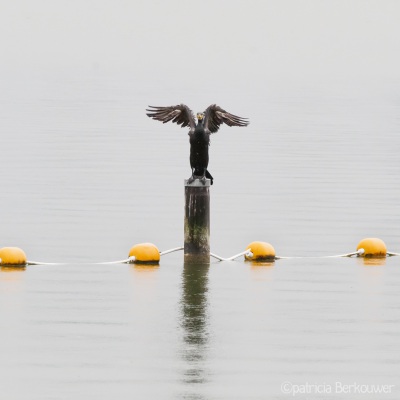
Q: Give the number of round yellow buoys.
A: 4